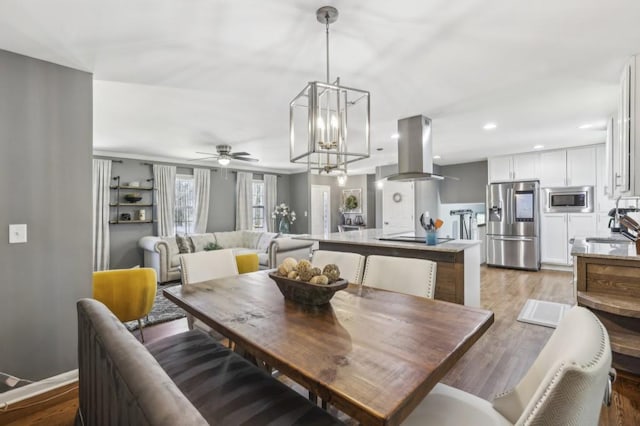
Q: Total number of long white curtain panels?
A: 5